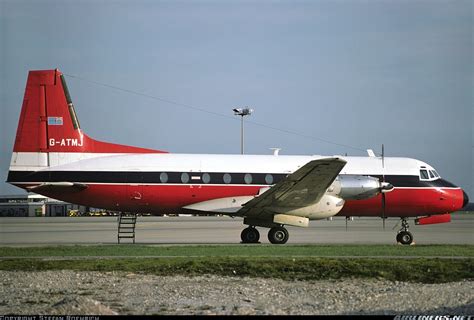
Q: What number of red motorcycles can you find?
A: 0